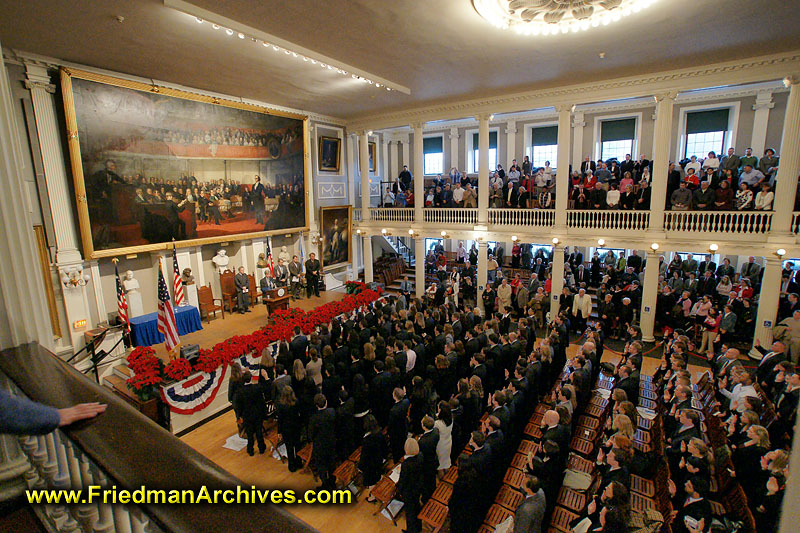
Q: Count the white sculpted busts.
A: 3